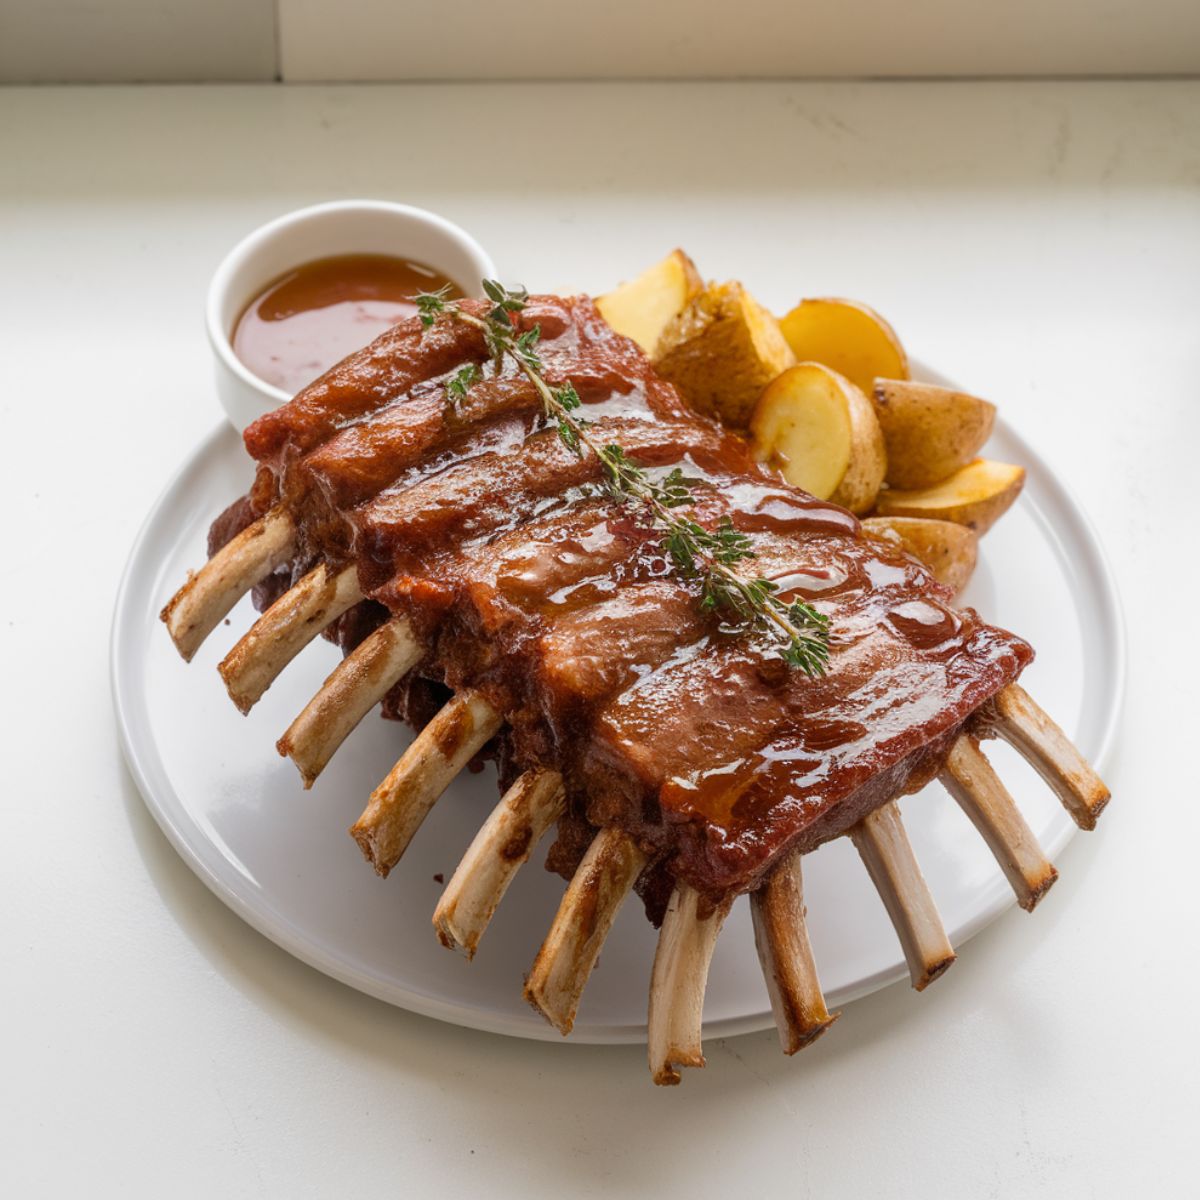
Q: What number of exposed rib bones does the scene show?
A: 11